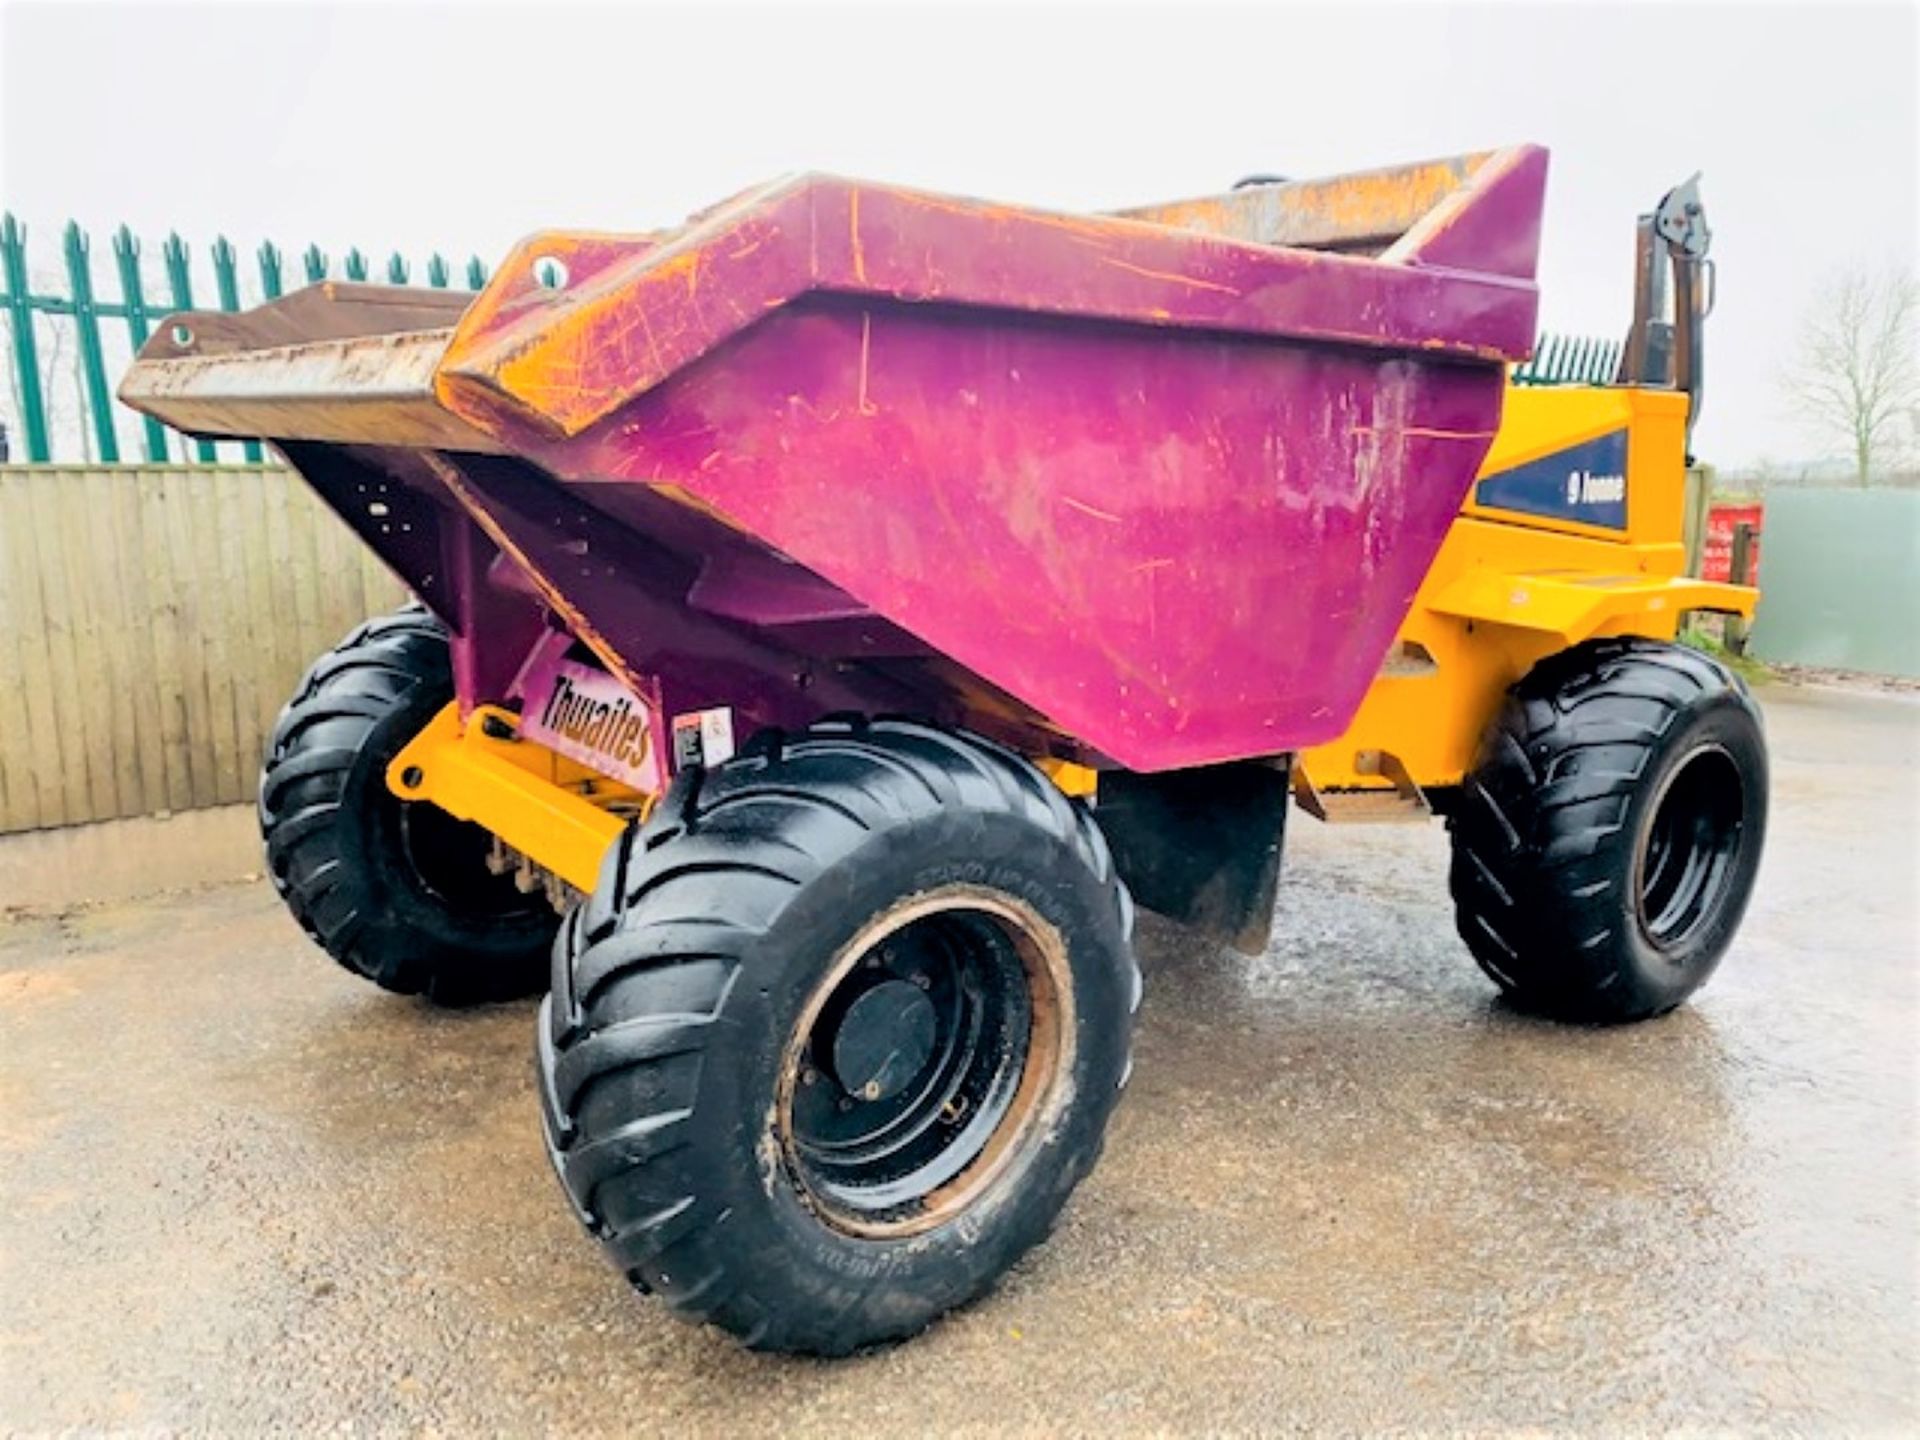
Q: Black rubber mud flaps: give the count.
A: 1